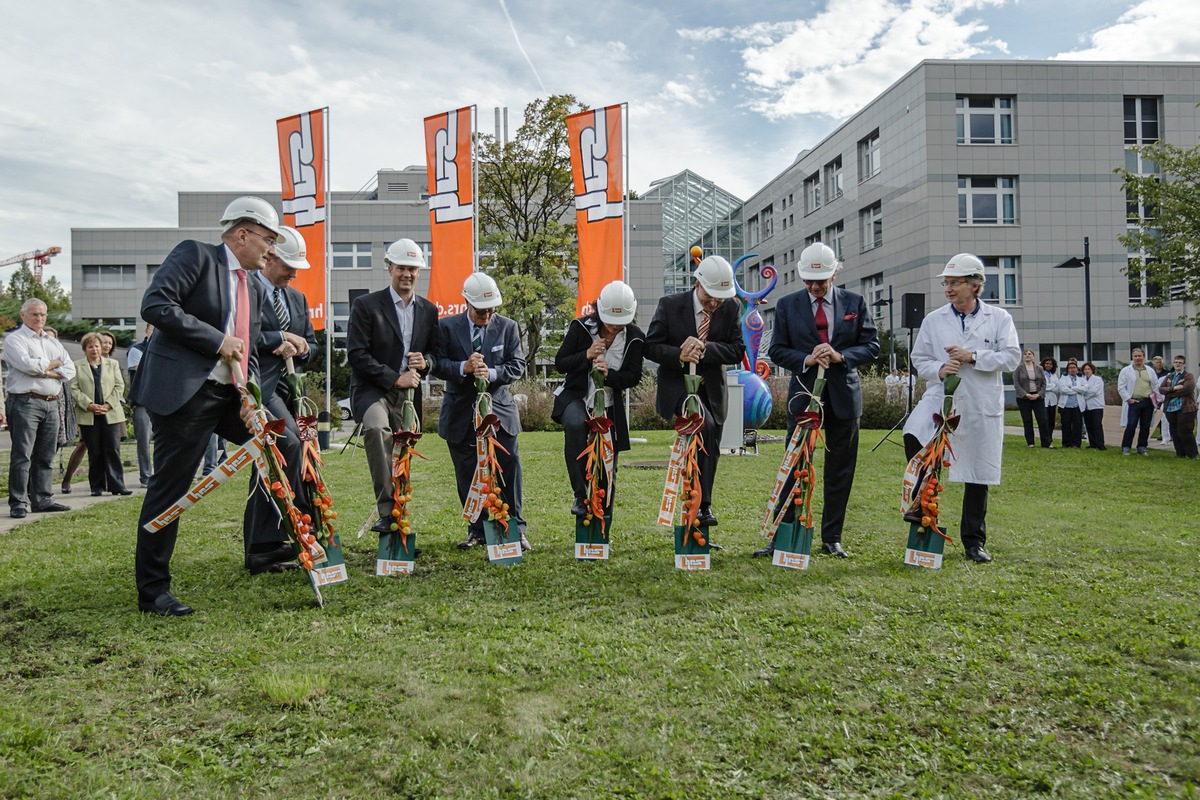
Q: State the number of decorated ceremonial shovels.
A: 8